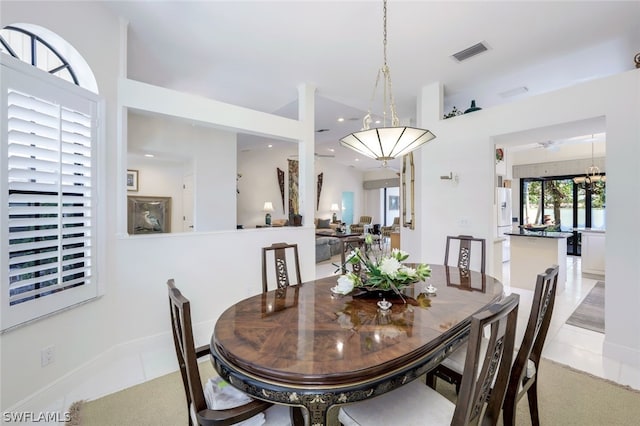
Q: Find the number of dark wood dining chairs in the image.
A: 6